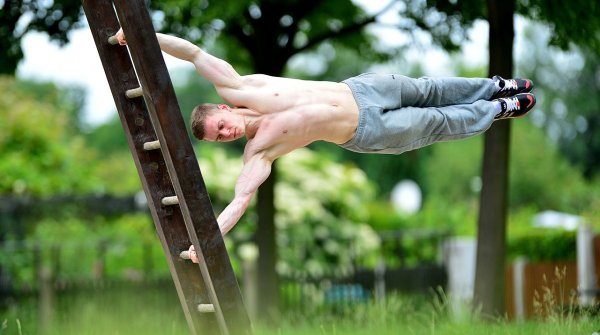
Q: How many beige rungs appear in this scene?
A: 6